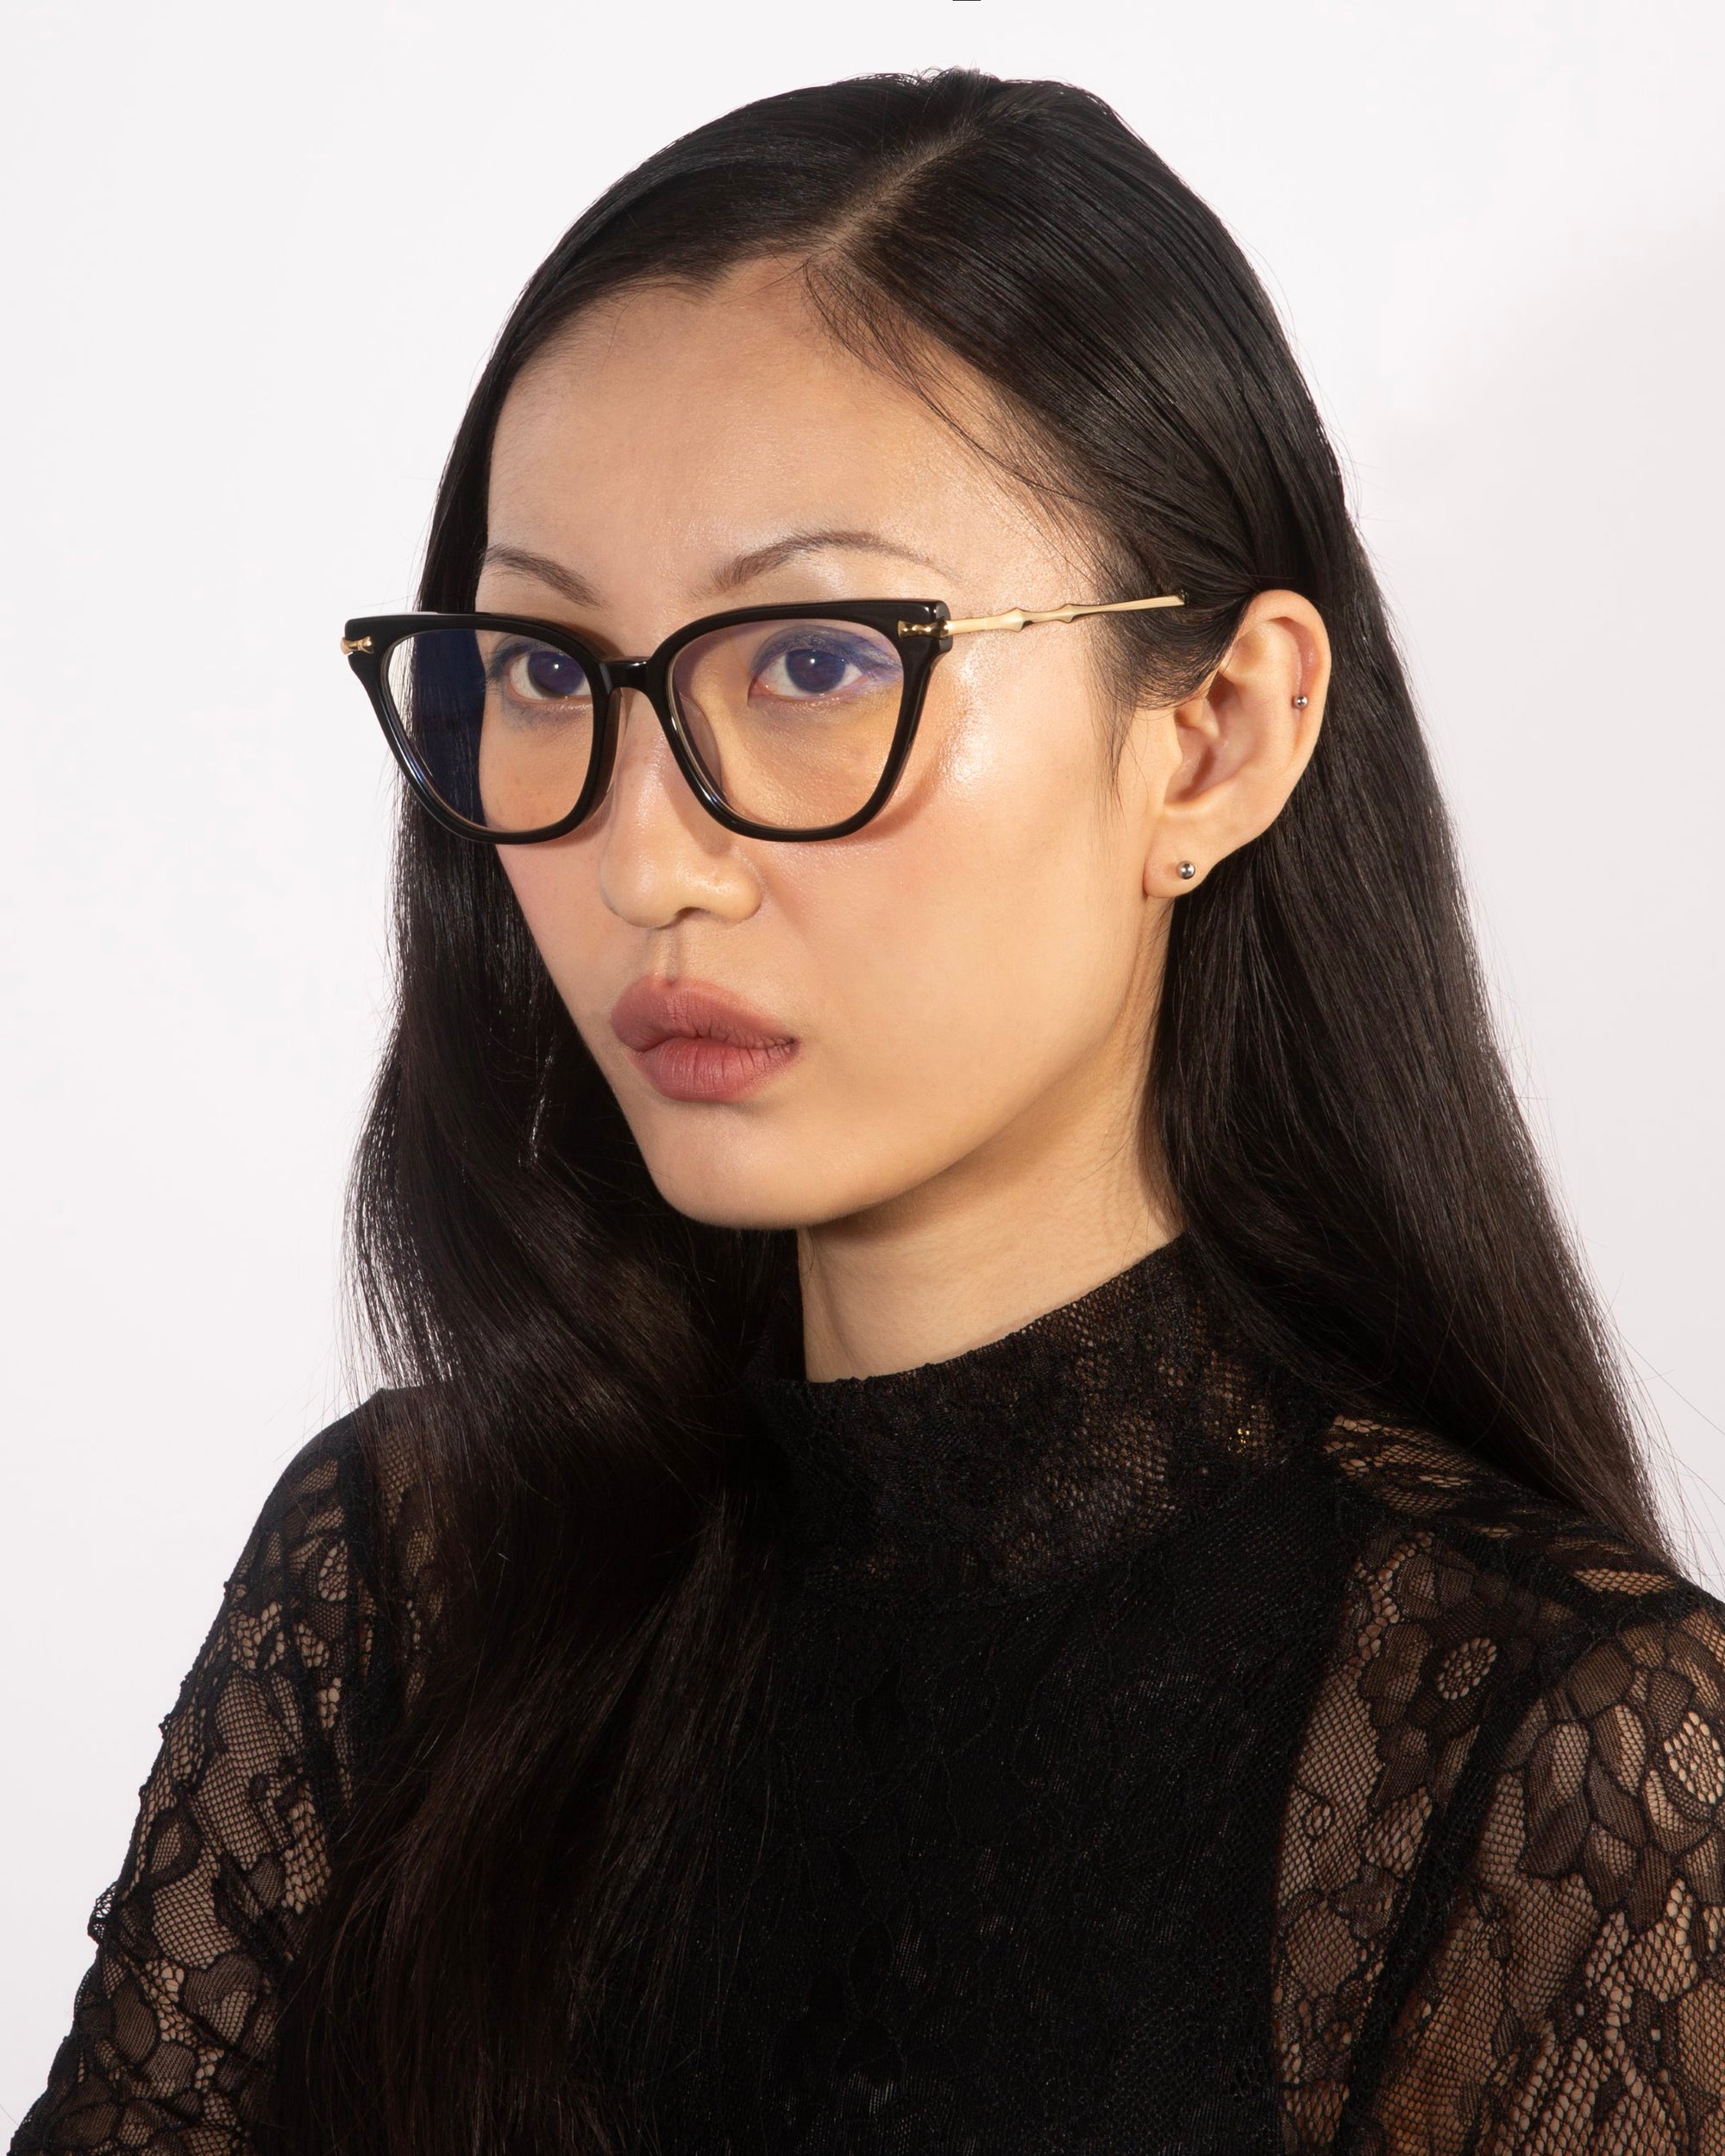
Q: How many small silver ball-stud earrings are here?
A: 2